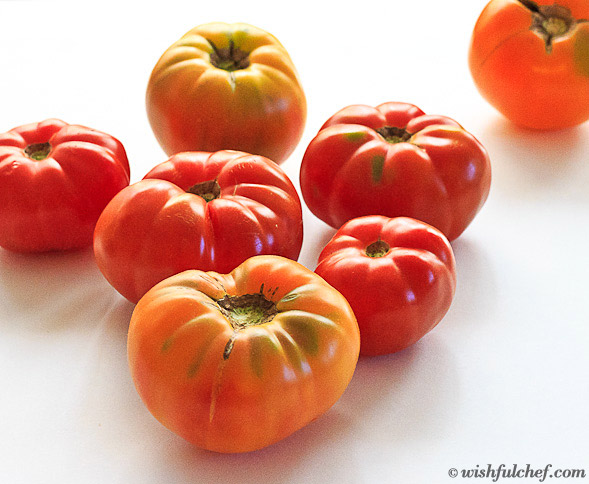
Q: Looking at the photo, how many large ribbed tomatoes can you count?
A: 7